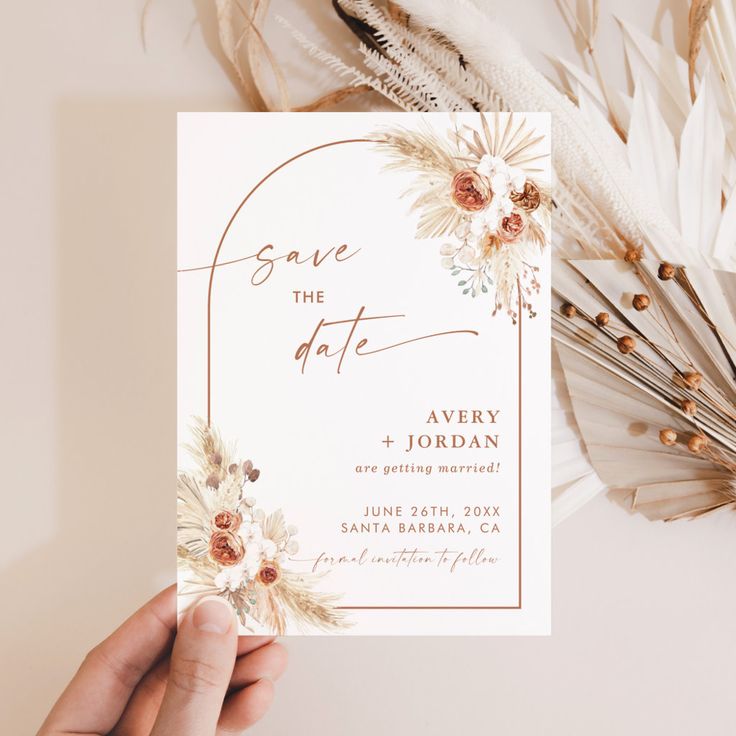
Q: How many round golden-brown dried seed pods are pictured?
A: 10